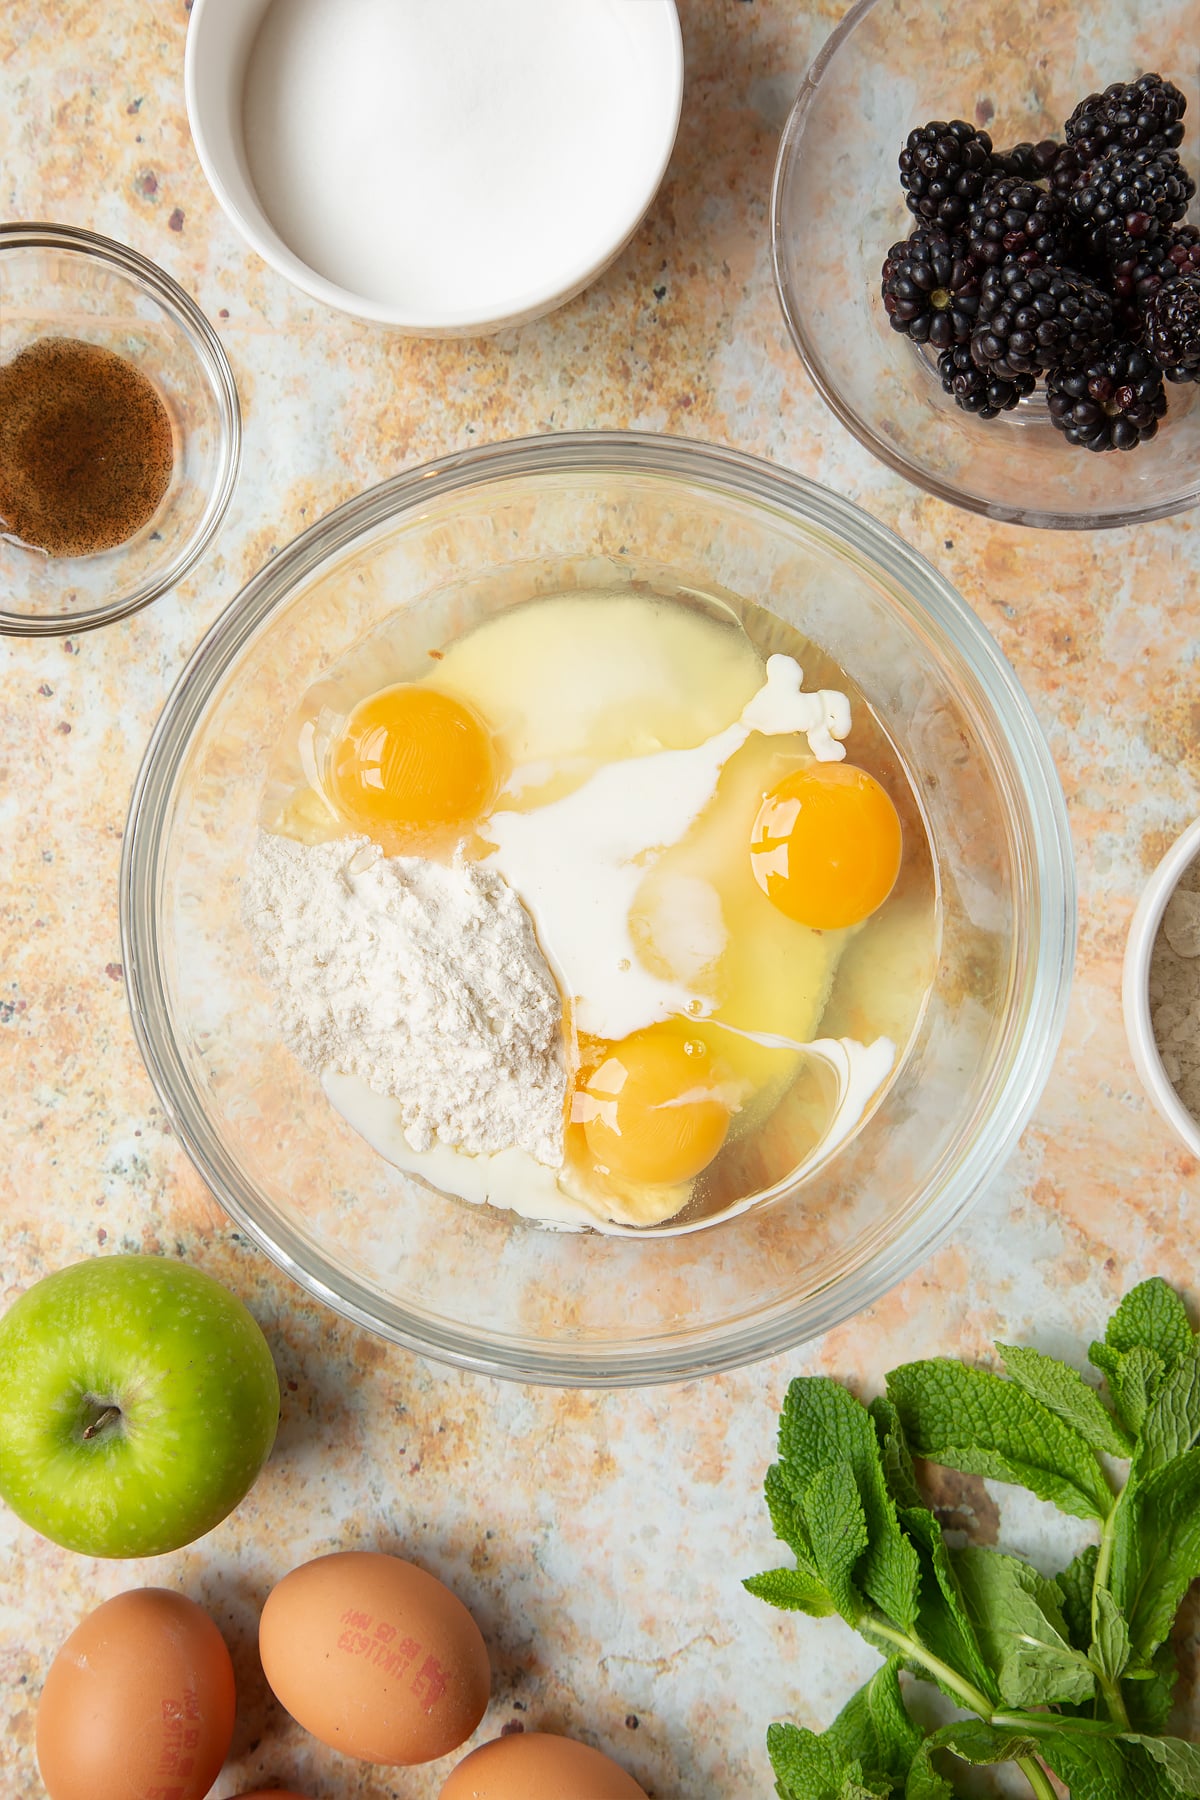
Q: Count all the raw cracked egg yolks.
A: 3